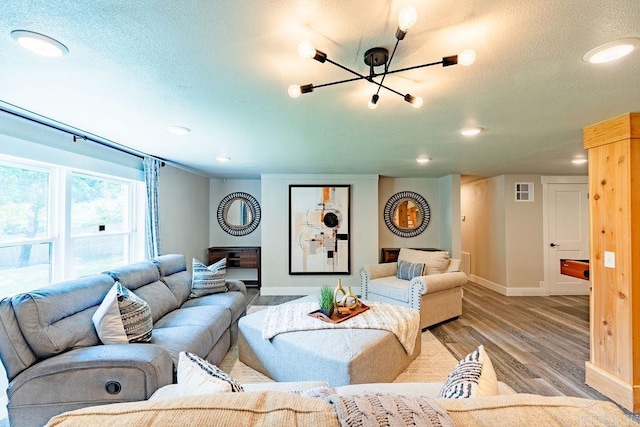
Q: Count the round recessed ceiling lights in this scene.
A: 7